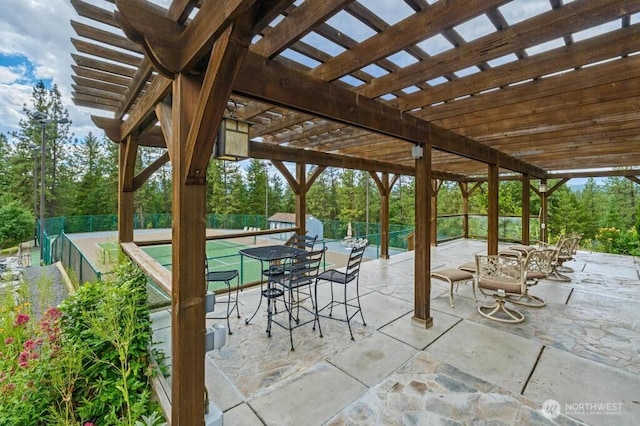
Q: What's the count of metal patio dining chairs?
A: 4